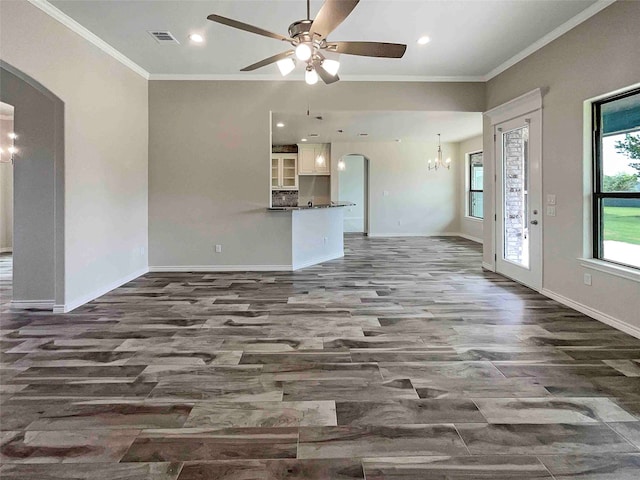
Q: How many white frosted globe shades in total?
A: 4